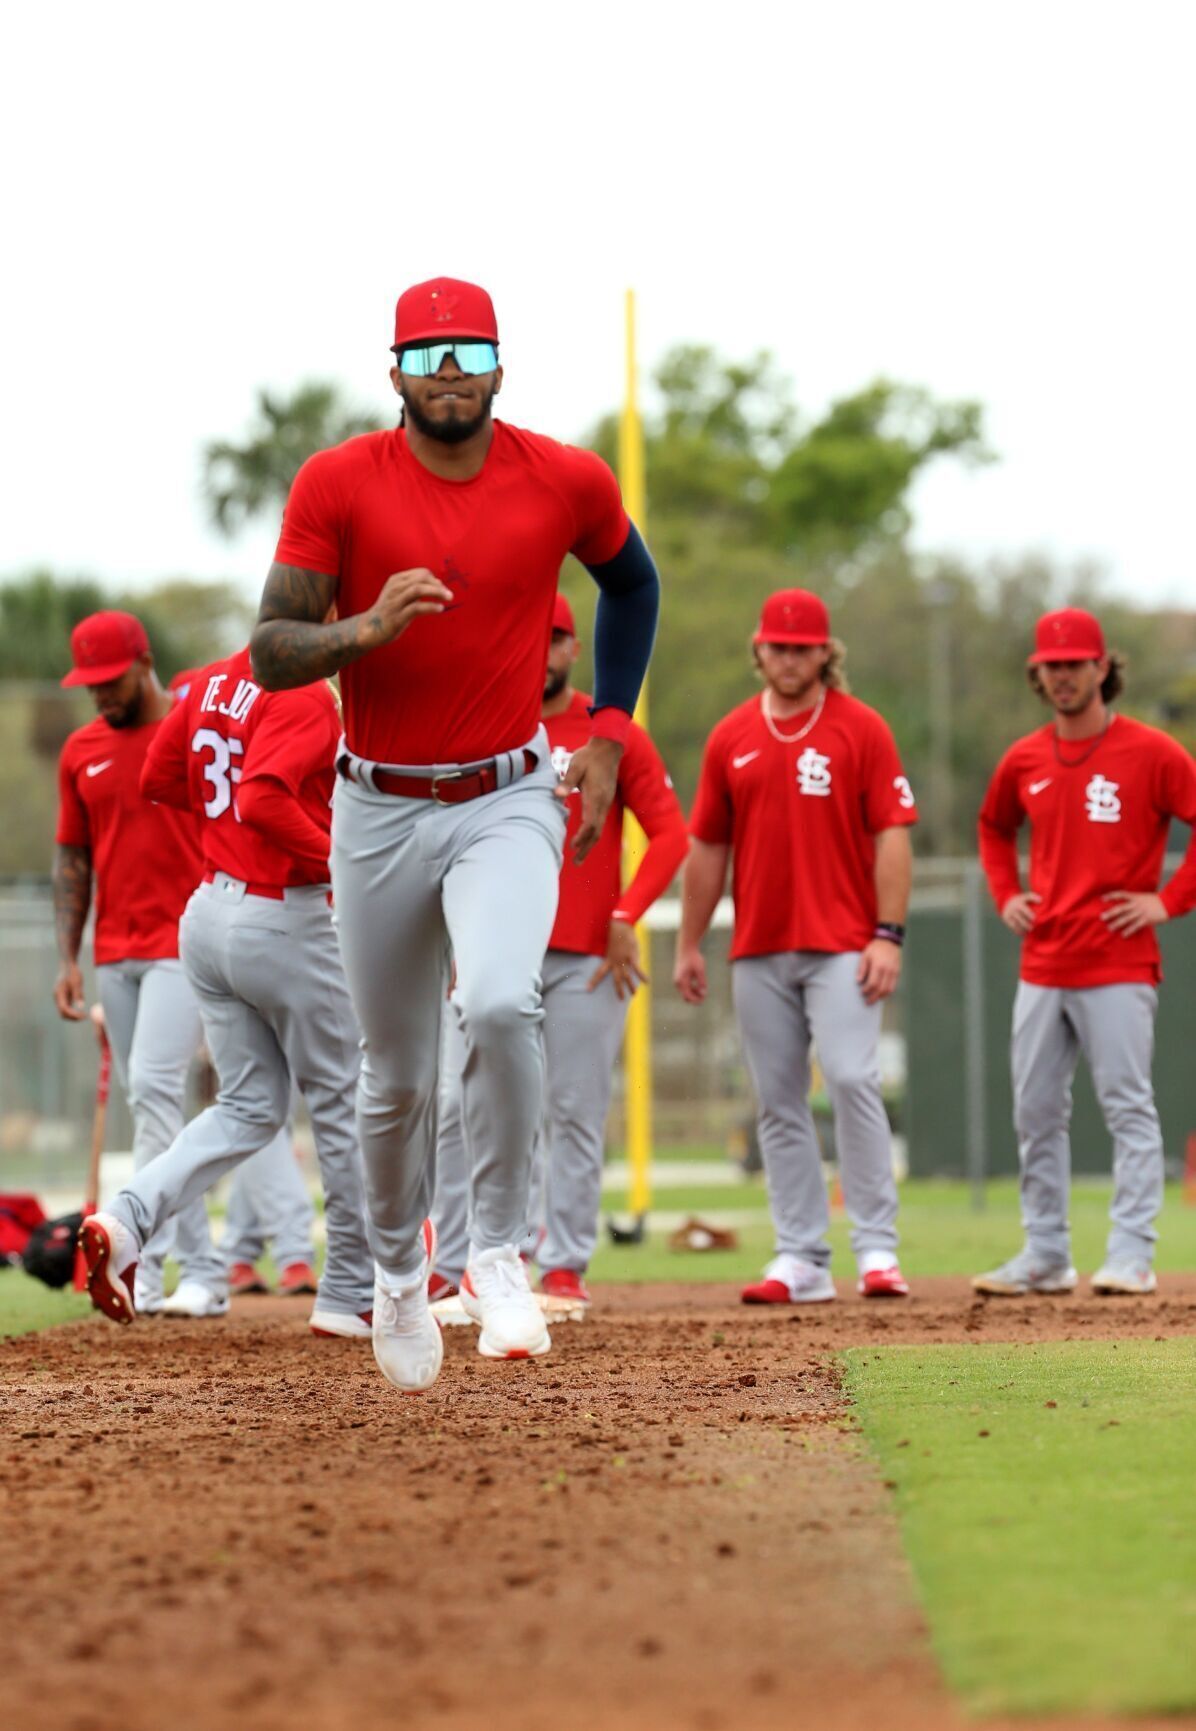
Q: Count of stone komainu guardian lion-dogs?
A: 0